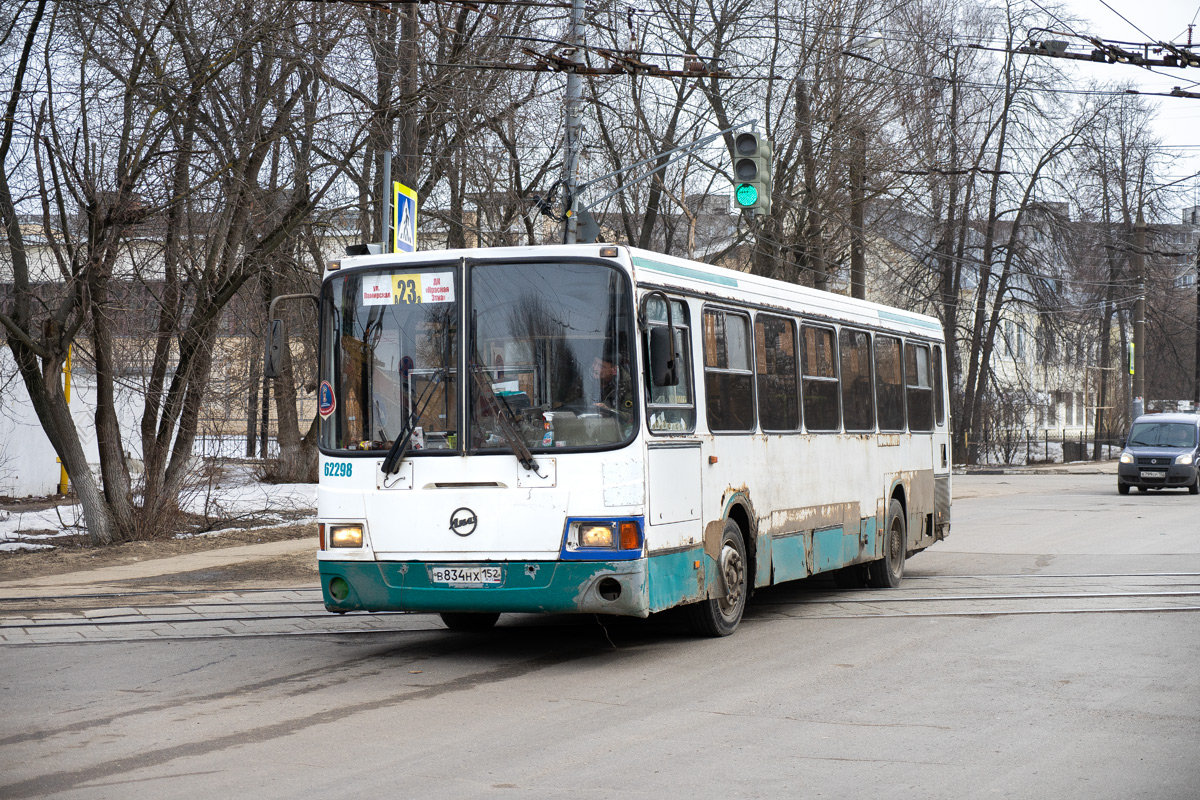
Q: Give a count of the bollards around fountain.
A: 0